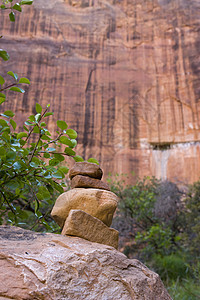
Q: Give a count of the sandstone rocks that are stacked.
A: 4